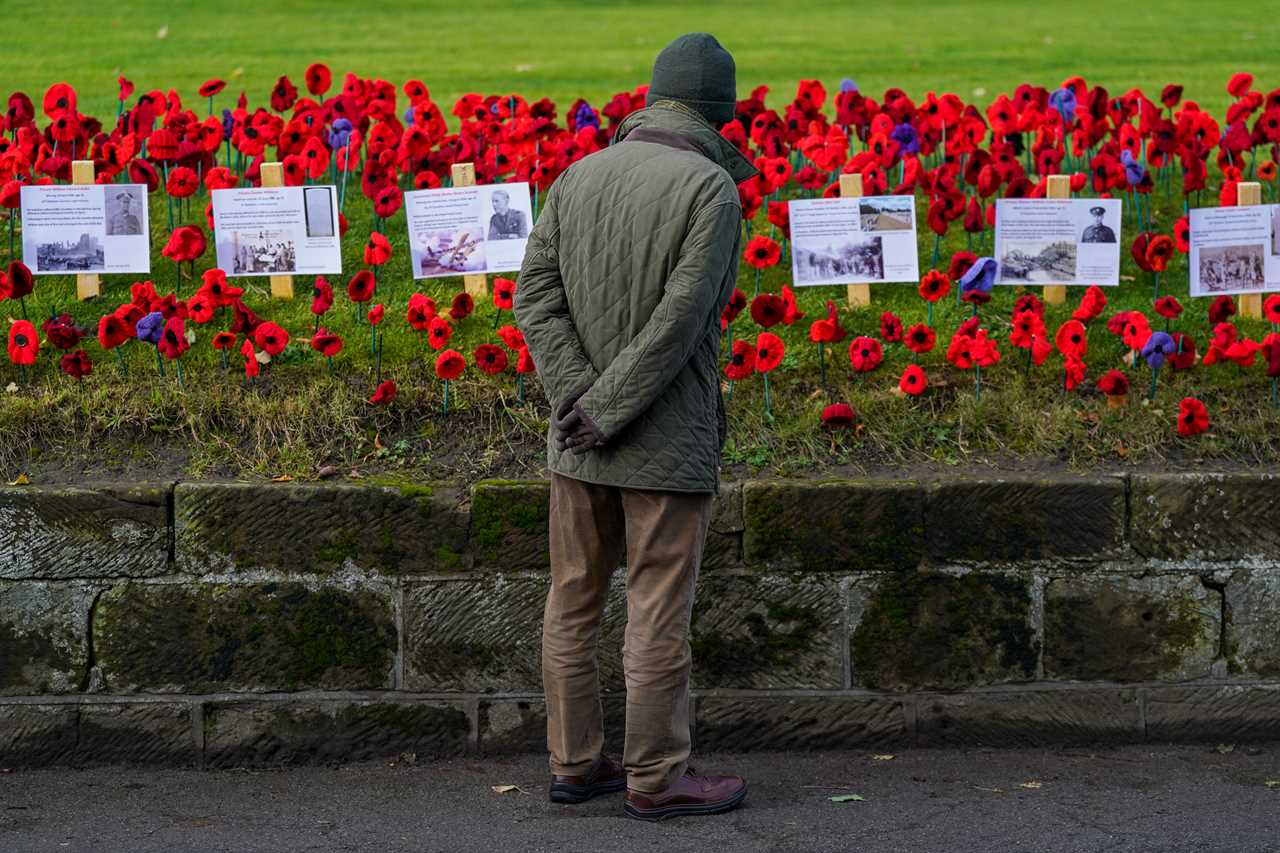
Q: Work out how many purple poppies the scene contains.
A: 11